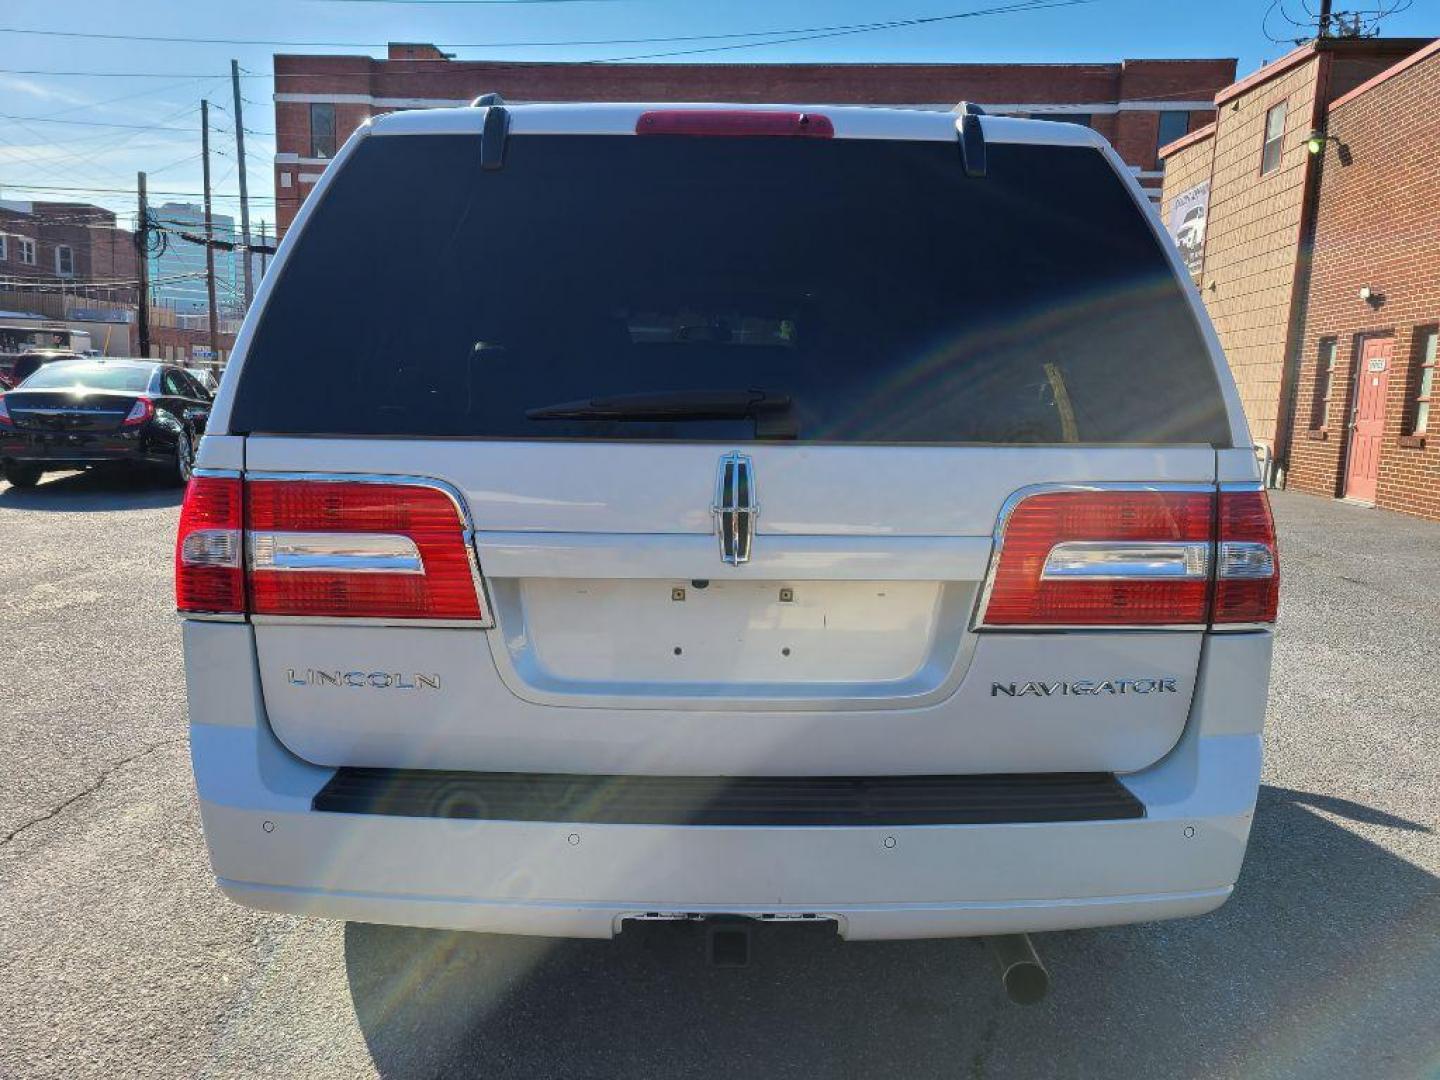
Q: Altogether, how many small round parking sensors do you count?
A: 4